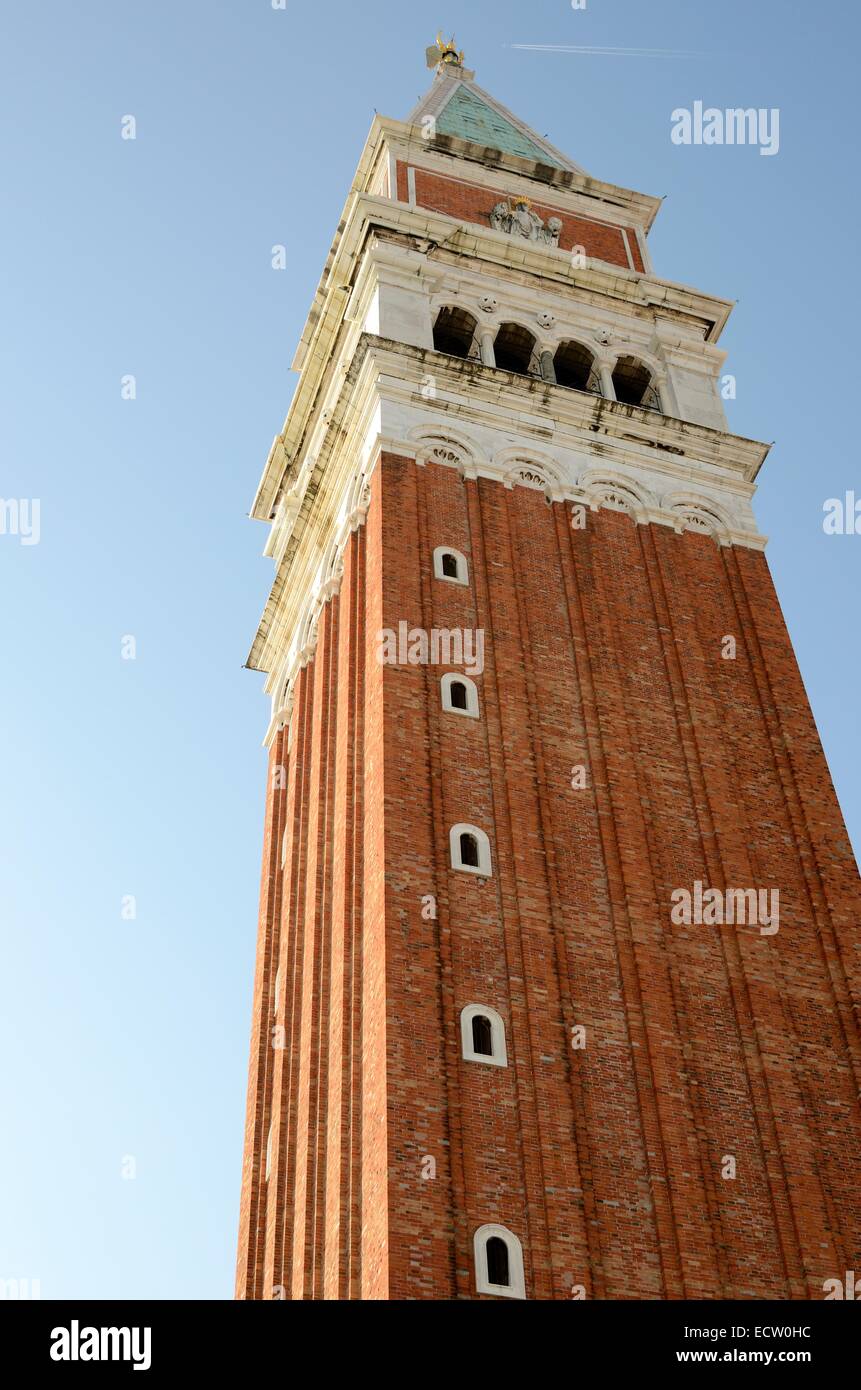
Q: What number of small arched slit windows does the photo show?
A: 5